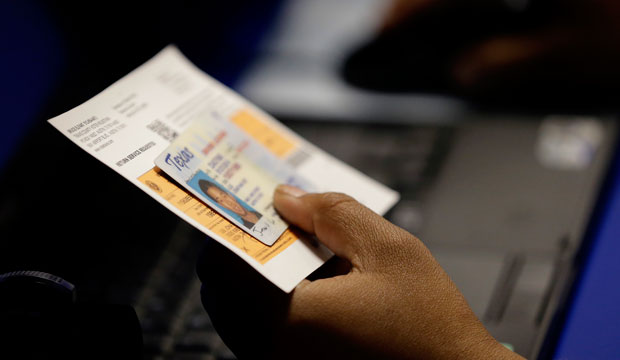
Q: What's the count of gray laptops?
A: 1